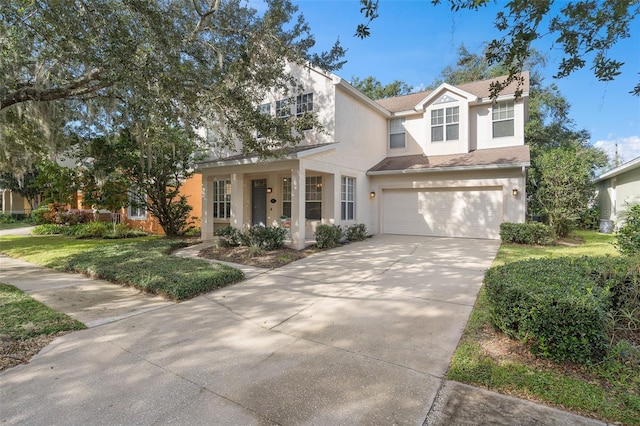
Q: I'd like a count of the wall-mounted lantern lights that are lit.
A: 3